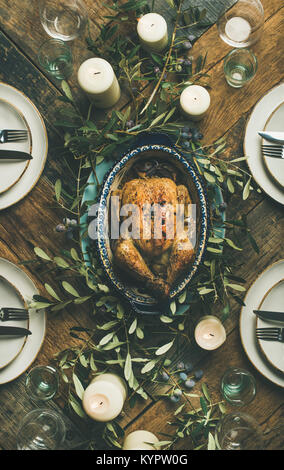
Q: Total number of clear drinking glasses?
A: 8